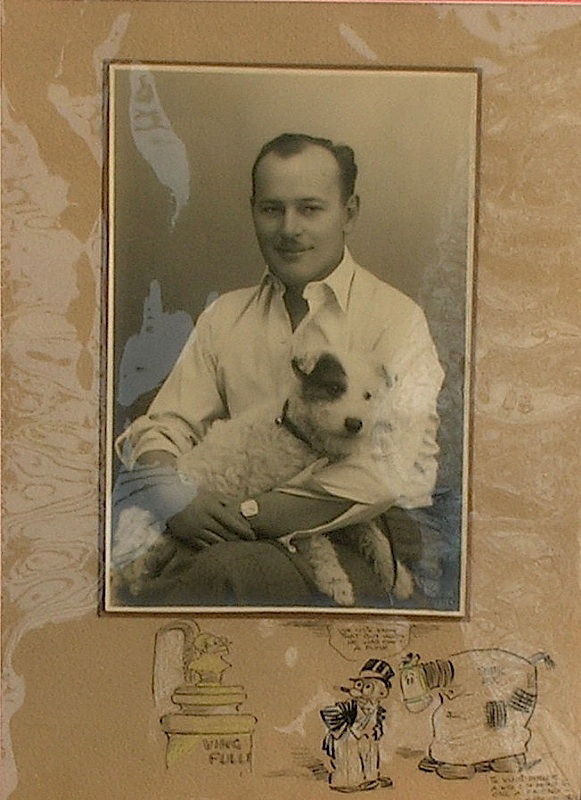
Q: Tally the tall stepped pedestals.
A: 1